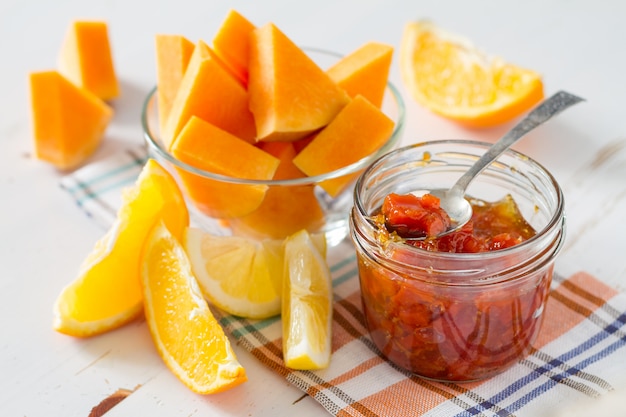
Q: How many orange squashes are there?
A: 10